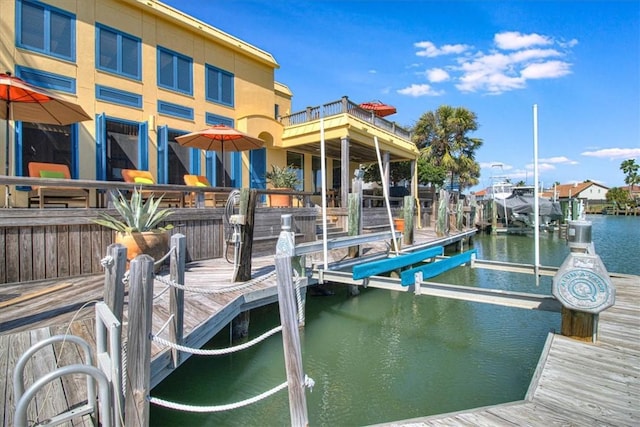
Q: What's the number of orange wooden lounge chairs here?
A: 3